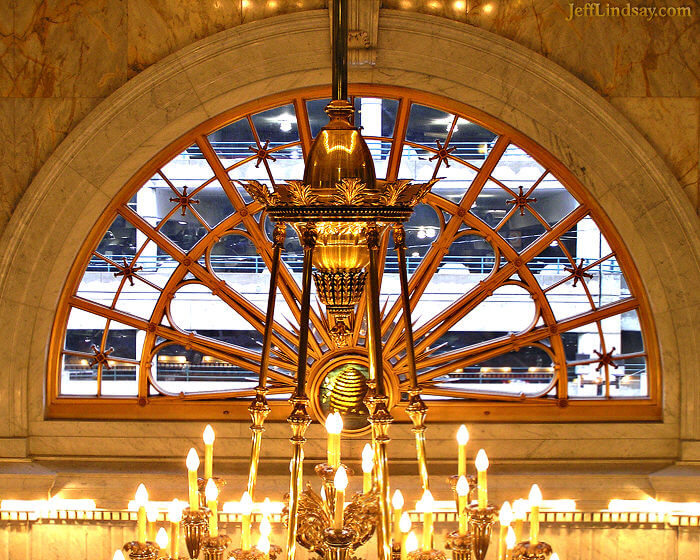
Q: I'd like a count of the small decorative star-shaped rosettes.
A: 8